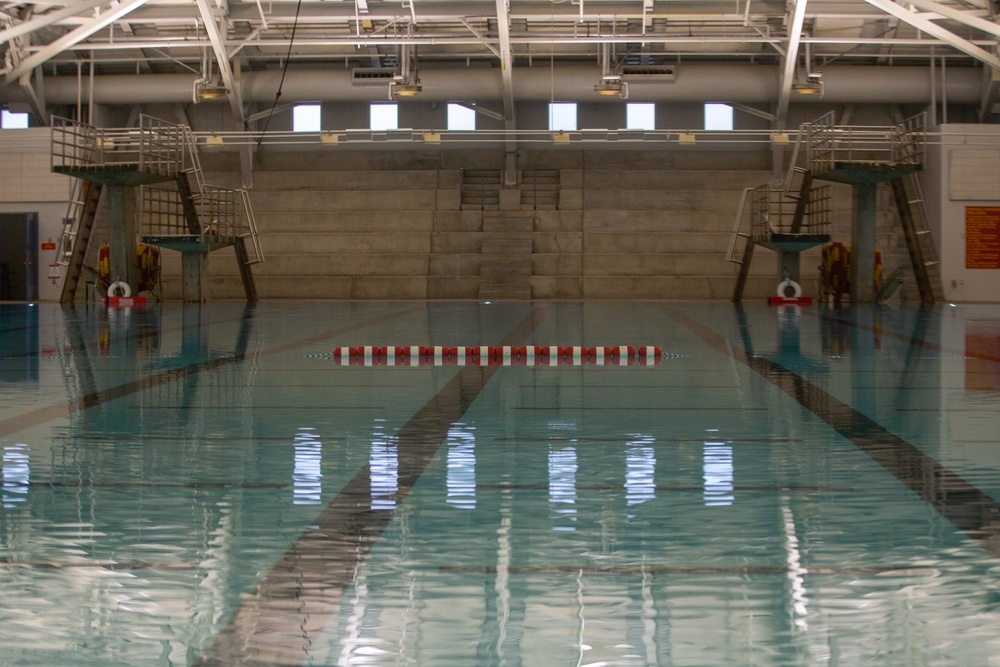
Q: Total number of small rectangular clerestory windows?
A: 7